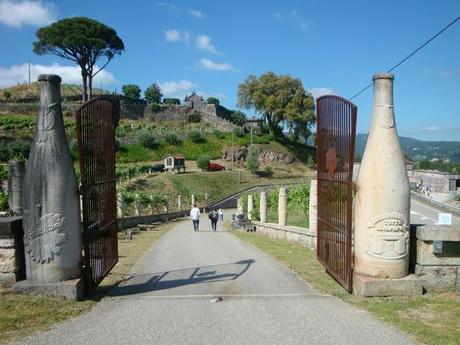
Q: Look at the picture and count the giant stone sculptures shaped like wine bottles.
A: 2